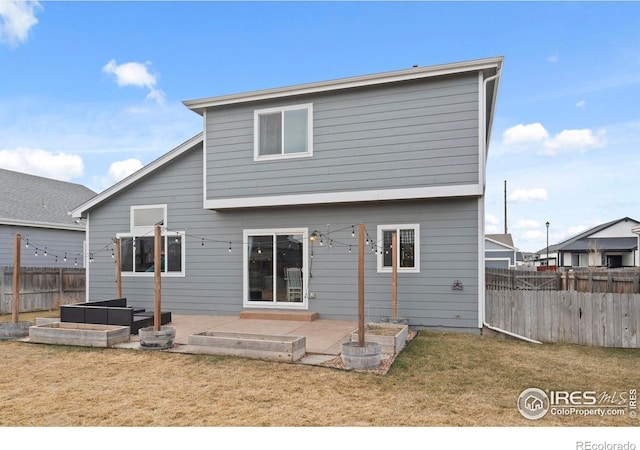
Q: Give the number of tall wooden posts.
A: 5